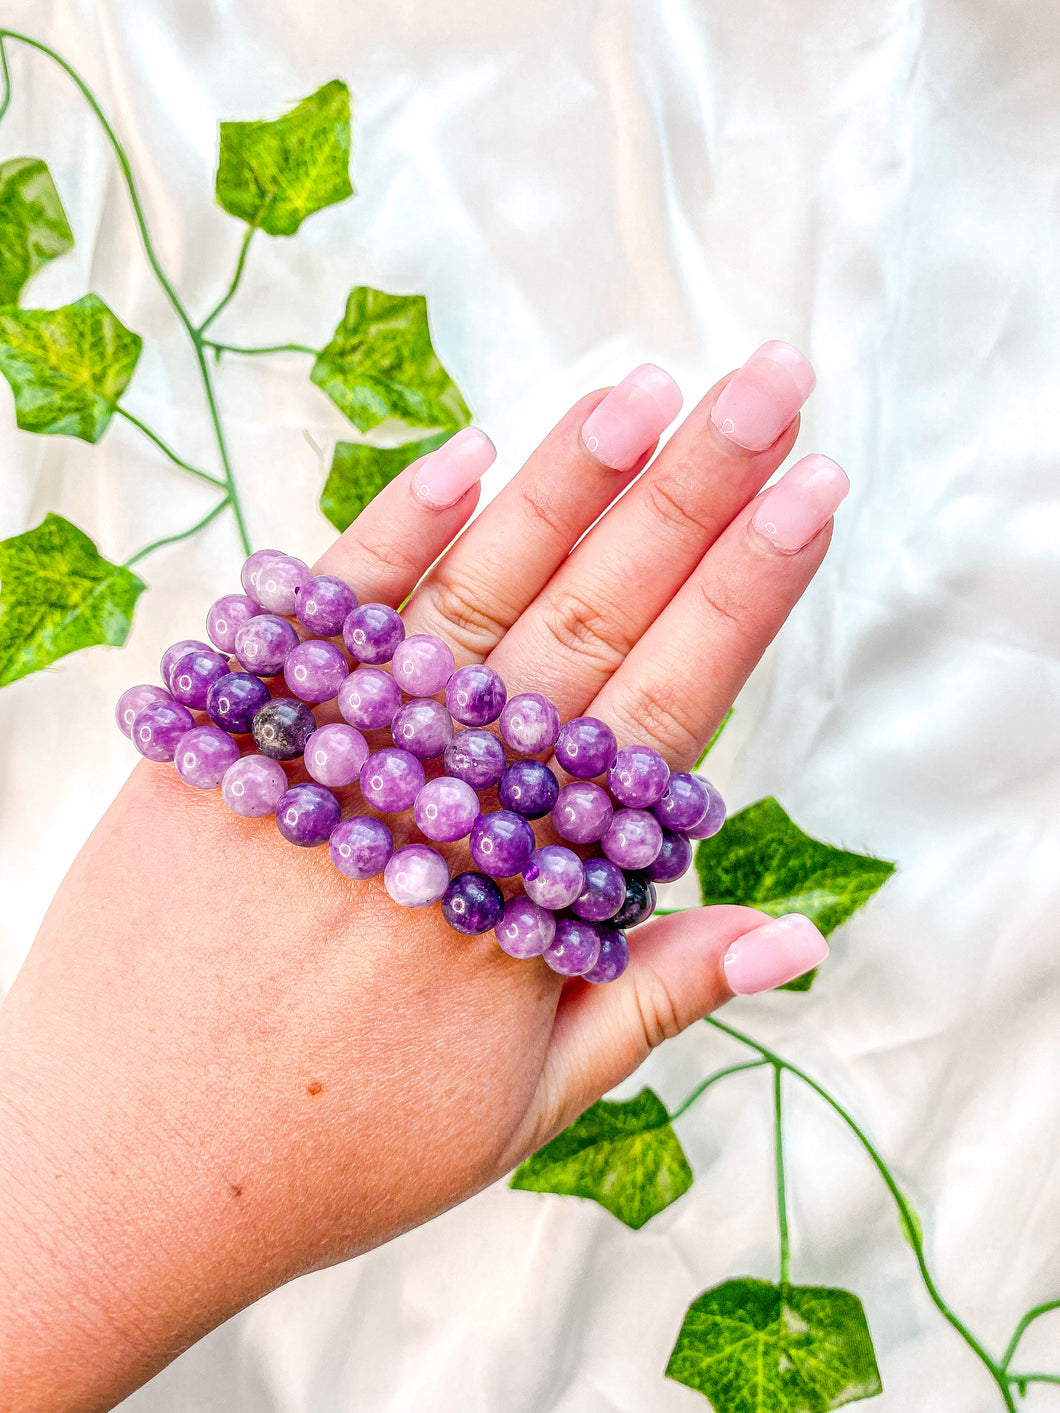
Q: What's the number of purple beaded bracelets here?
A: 4